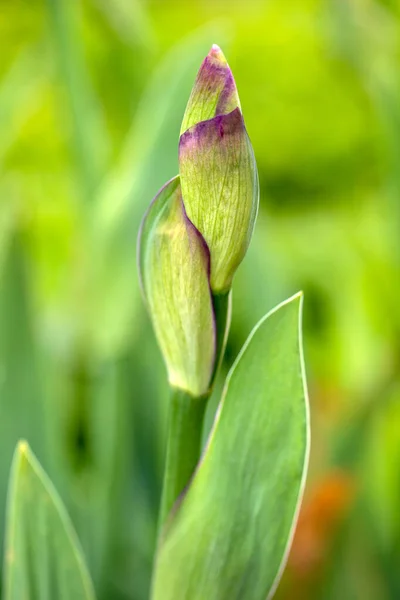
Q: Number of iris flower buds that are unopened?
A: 2